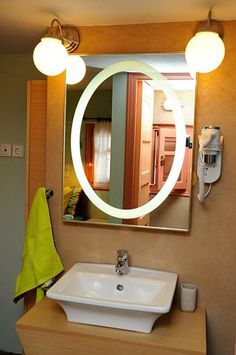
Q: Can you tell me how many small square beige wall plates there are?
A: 2